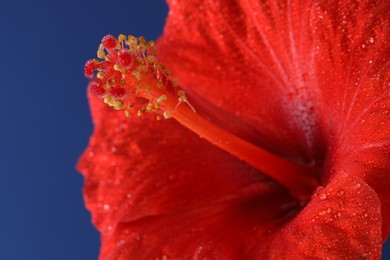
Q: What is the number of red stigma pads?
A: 5